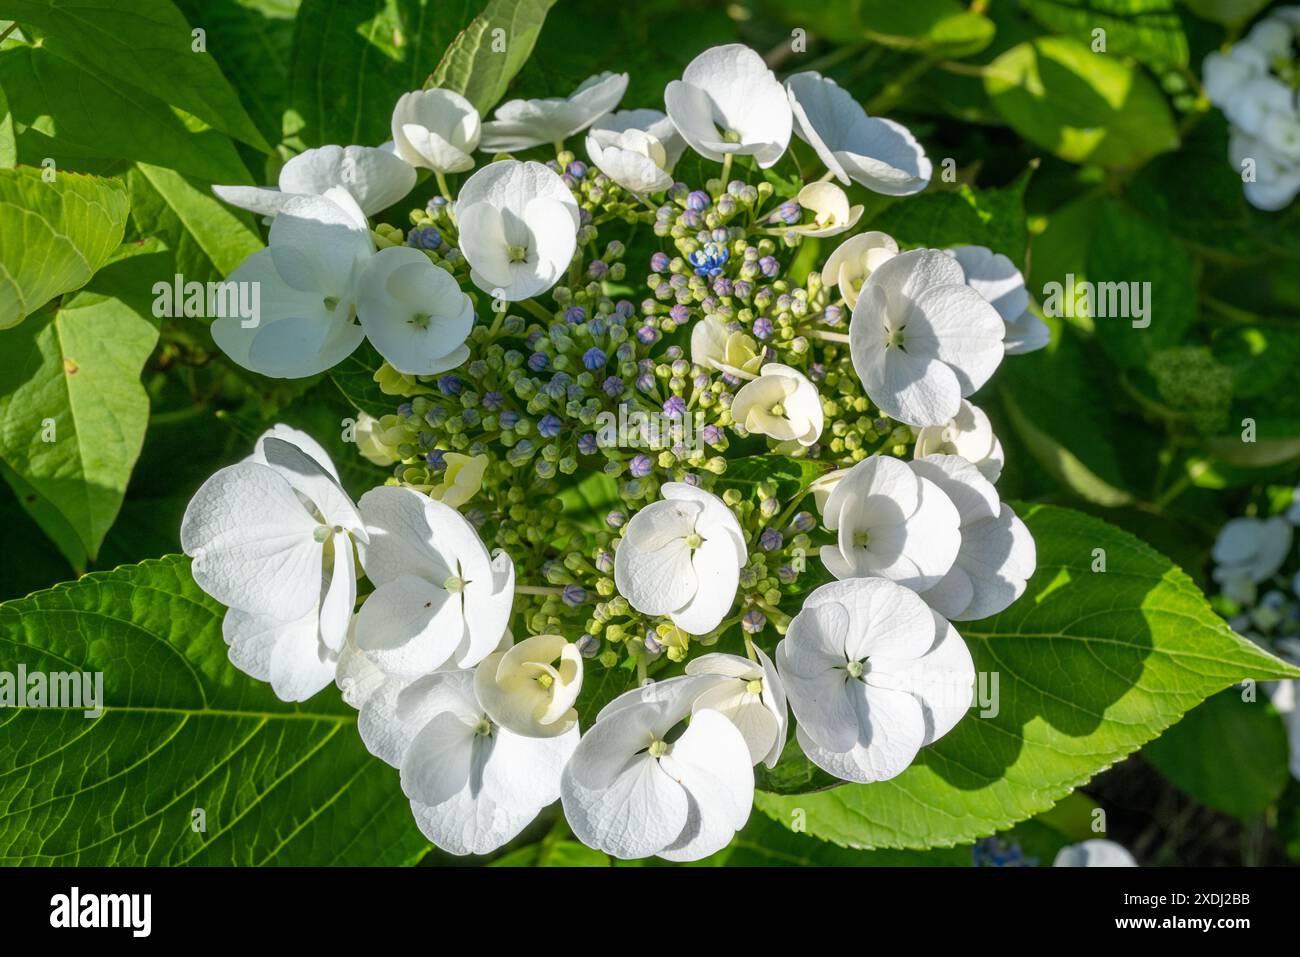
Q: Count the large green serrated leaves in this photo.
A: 2